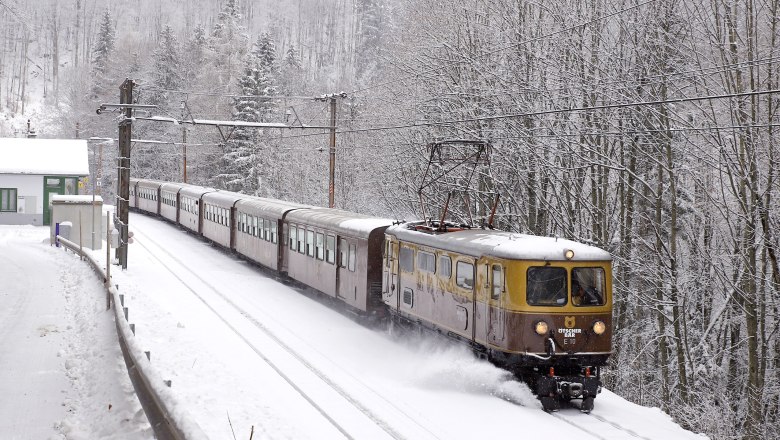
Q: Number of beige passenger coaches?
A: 7